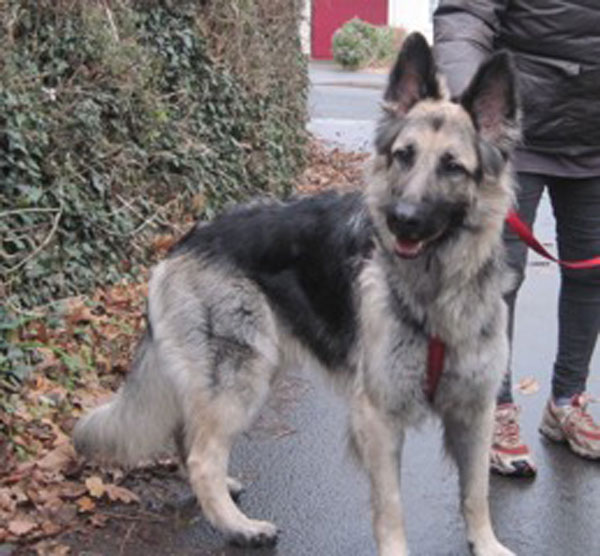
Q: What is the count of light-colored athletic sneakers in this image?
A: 2